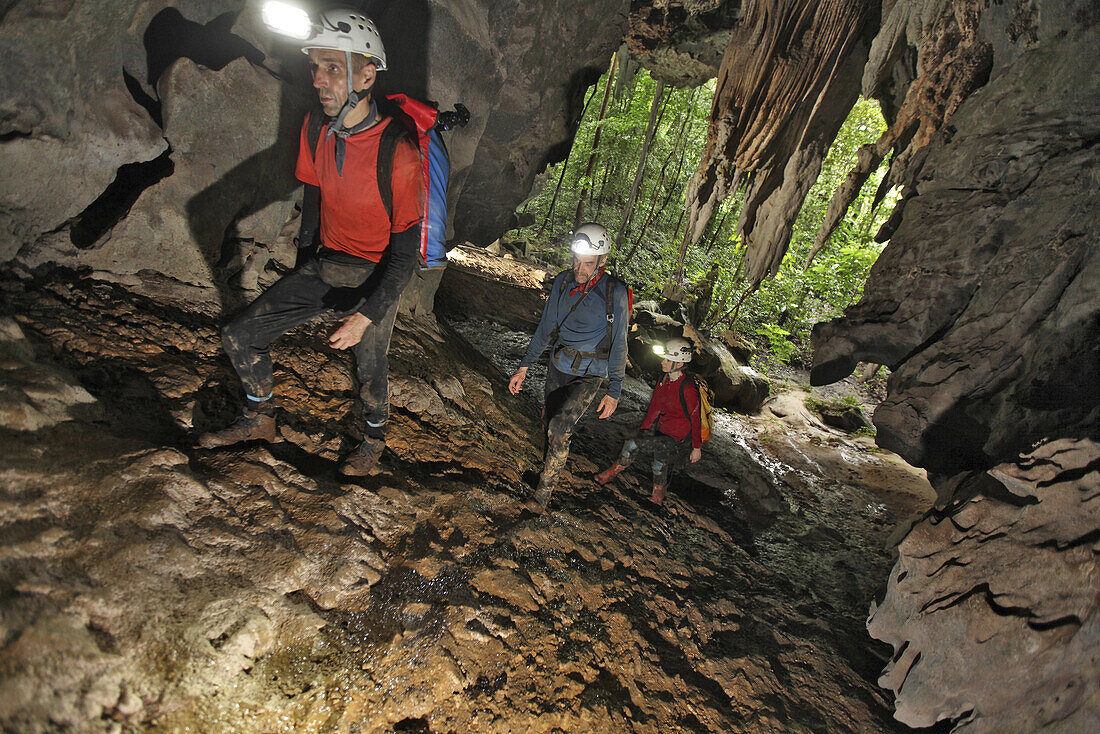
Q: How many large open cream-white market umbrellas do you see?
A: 0